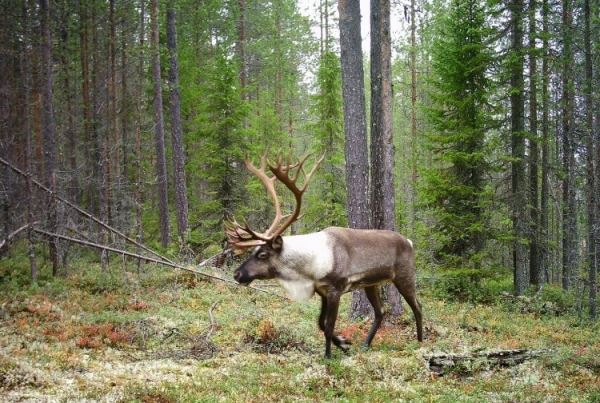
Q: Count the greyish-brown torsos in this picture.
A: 1